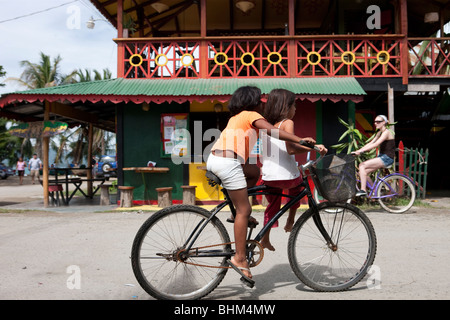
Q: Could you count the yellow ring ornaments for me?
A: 9